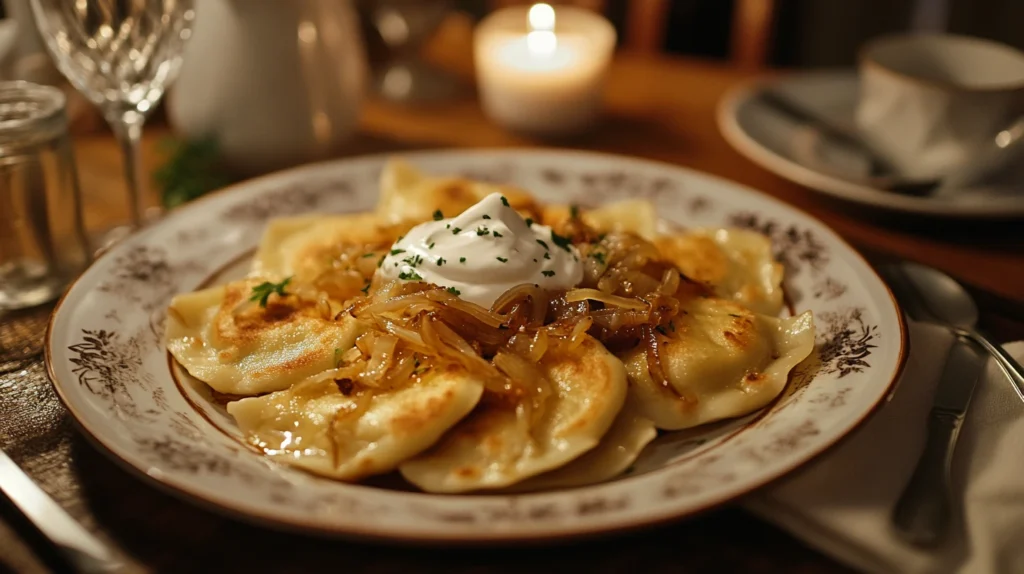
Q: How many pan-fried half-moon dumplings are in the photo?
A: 9